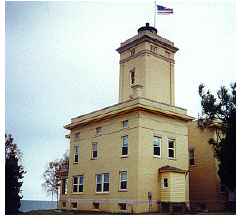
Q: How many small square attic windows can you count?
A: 3